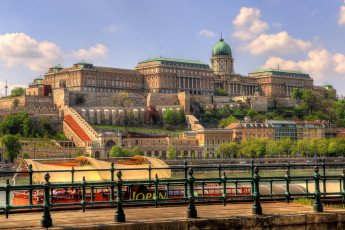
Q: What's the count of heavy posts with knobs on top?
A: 5